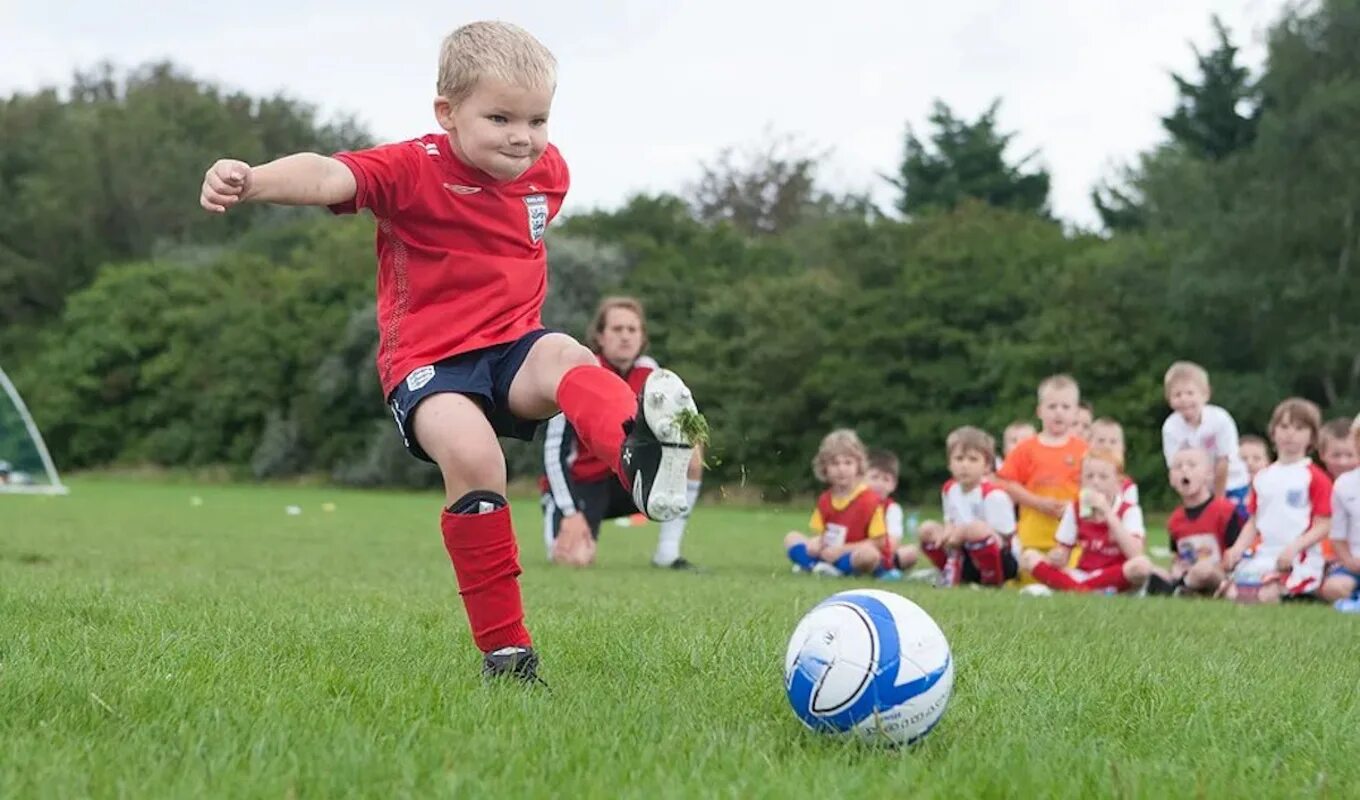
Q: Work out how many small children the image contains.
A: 15